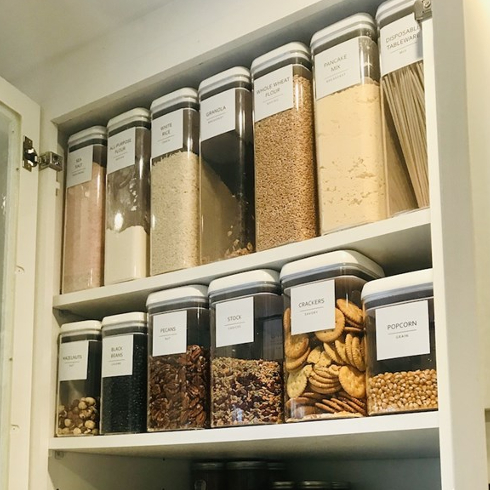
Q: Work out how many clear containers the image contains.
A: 13